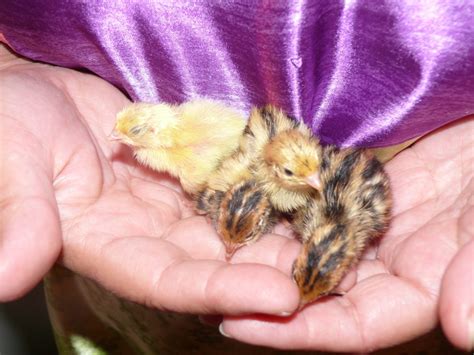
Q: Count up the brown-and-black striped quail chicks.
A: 3